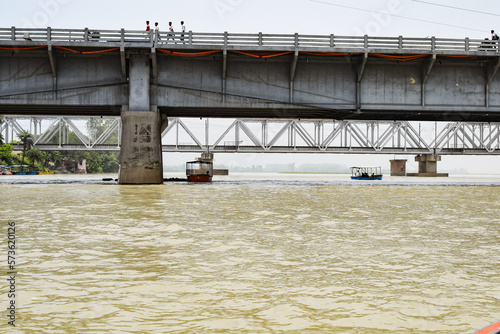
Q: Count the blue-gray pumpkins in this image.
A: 0